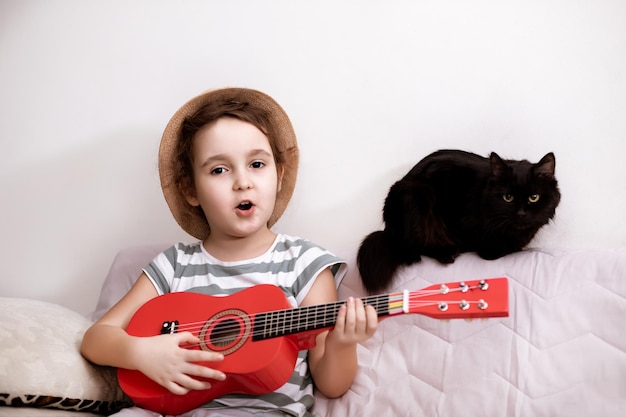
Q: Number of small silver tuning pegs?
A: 6